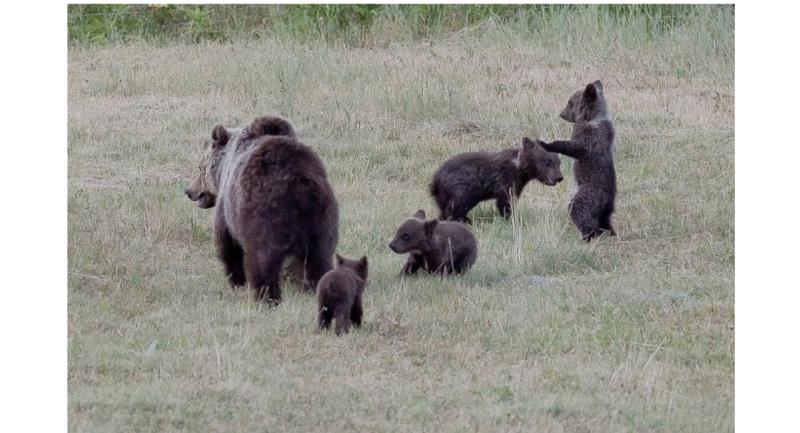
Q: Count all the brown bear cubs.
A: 4